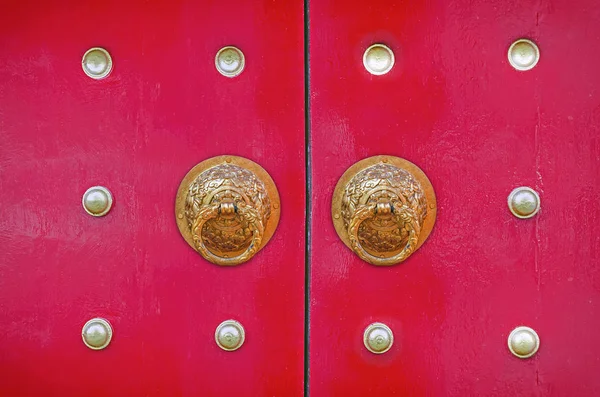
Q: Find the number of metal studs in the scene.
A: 10